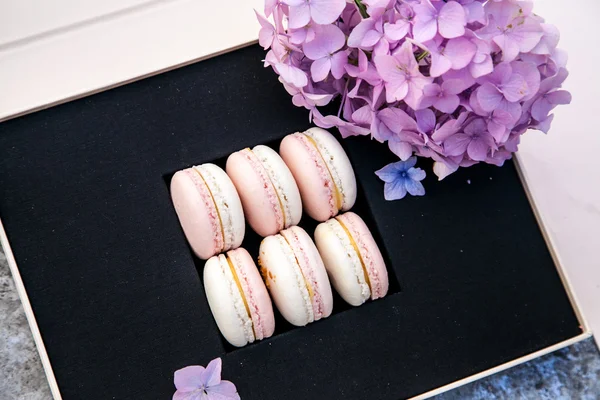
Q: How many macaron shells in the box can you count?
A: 12